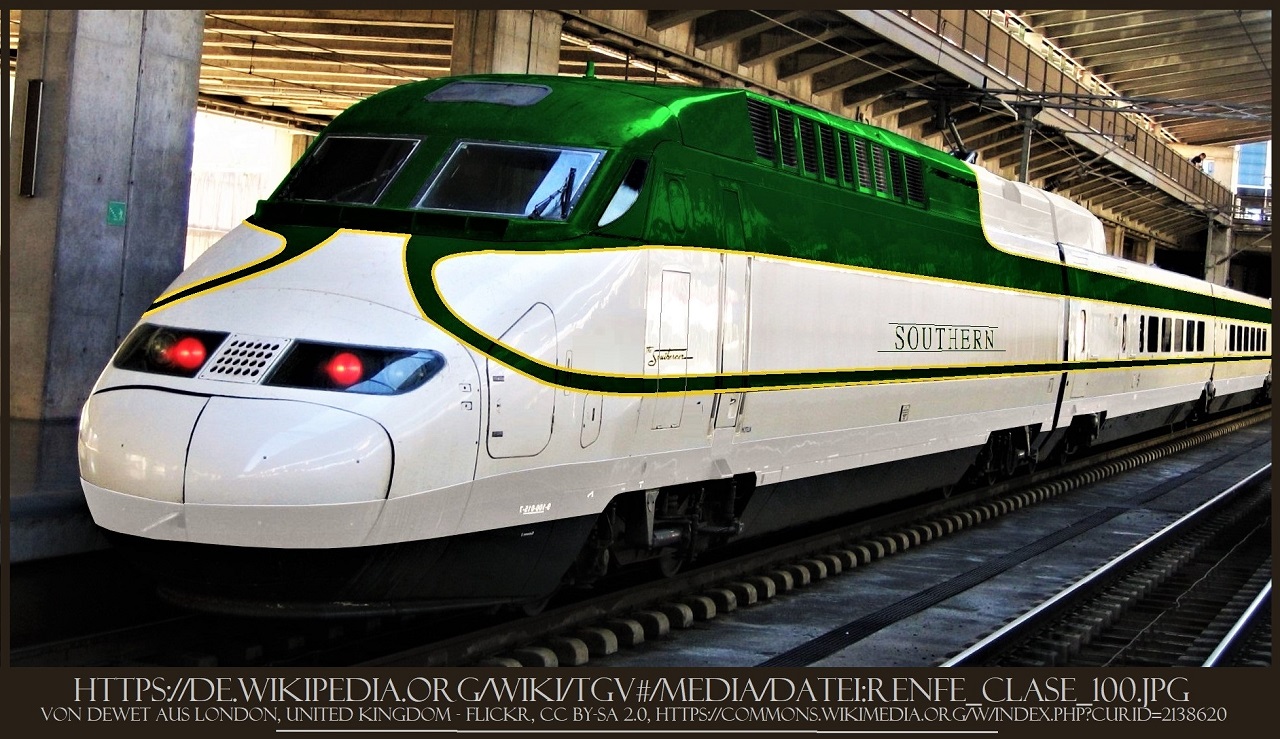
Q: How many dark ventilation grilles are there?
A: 9